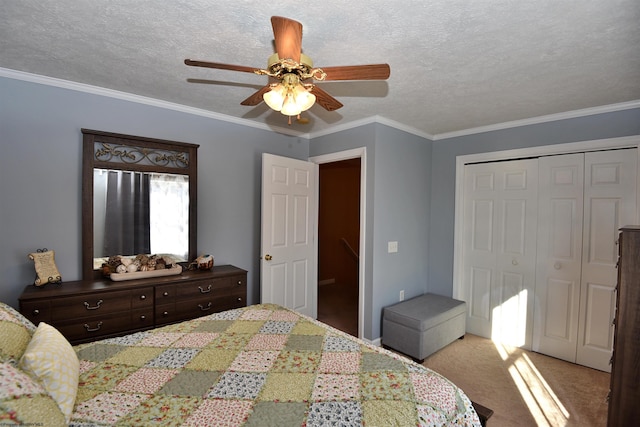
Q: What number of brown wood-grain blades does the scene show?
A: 5